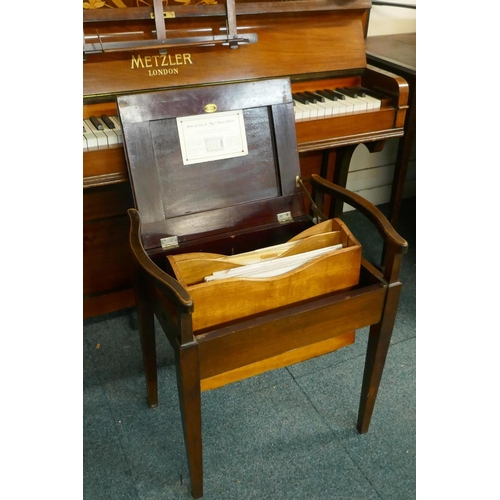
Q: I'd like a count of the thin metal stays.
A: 1